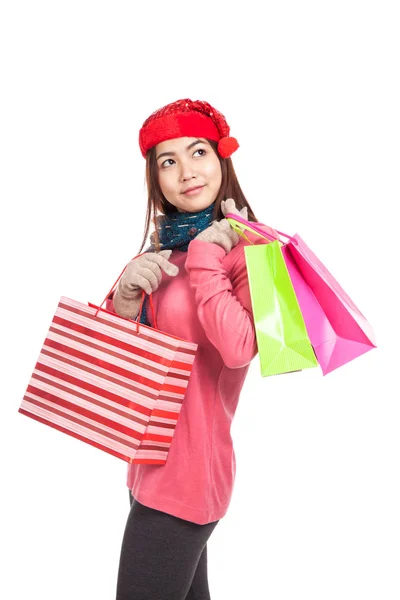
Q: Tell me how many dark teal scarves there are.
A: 1